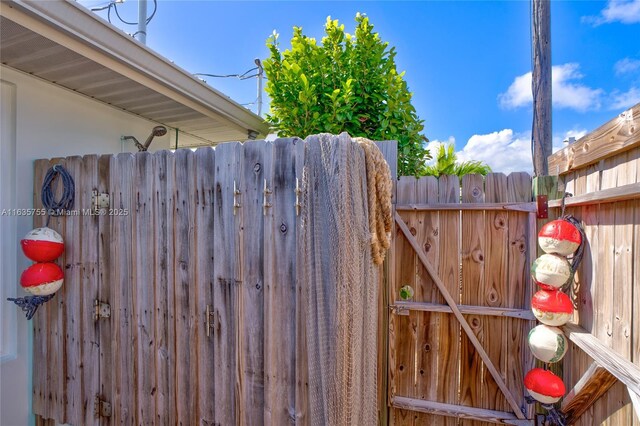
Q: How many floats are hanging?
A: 7